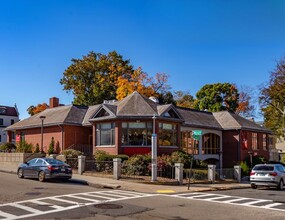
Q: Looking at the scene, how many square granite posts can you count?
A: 5